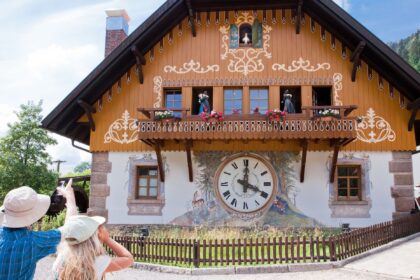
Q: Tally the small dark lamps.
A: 2